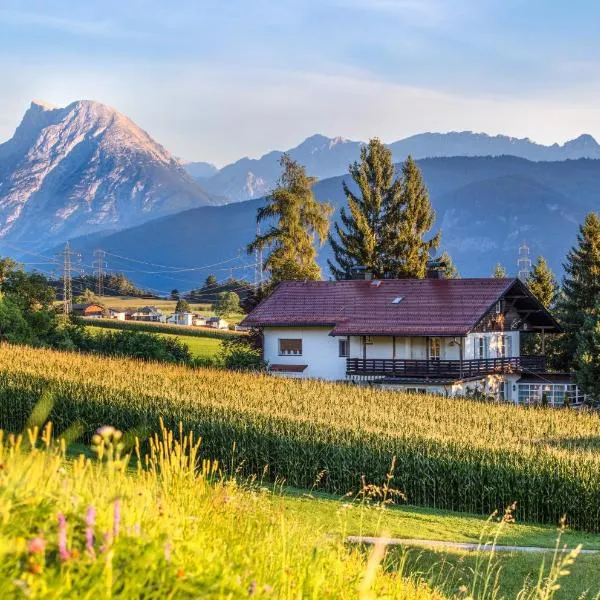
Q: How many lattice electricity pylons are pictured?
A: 4